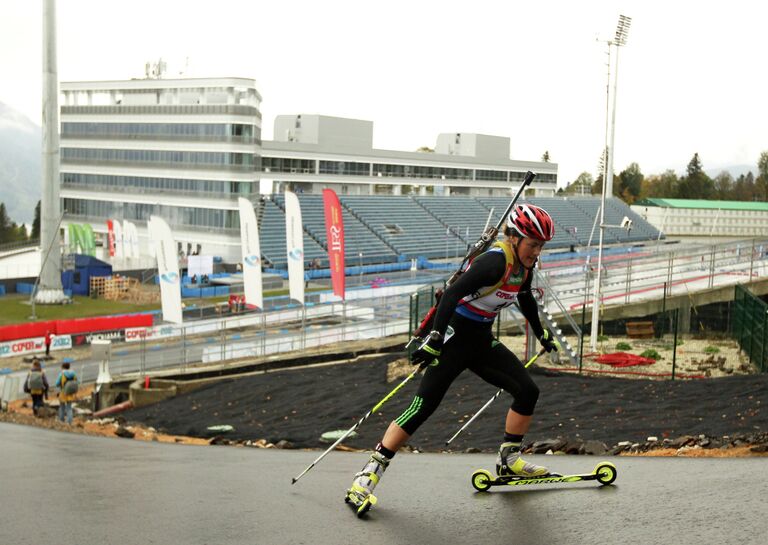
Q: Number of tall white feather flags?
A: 3